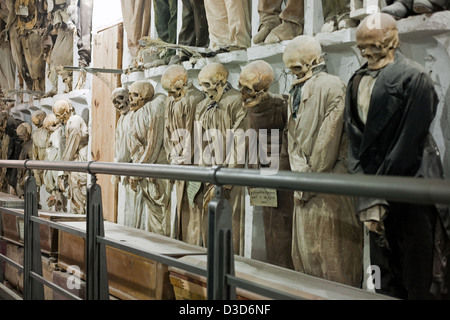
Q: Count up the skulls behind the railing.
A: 11